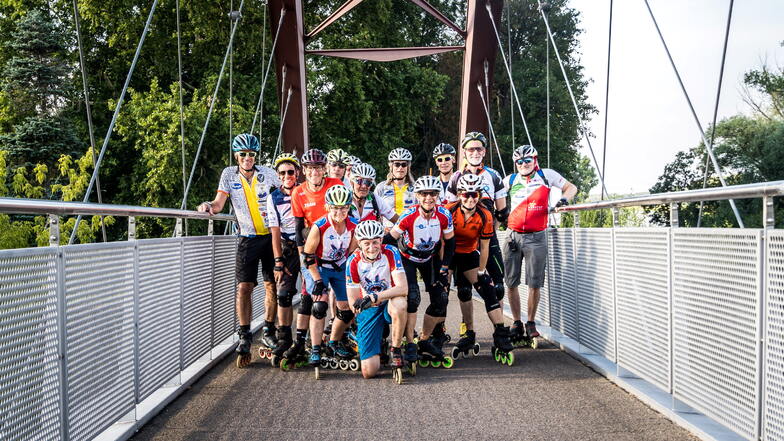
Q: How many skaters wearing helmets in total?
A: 14